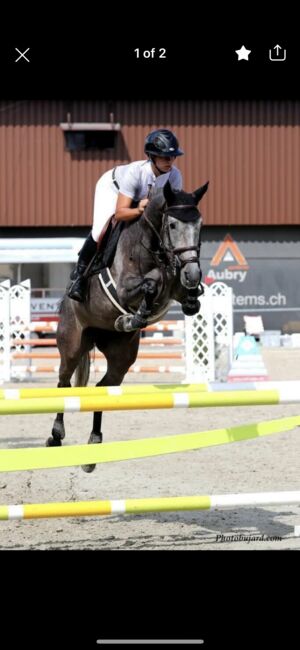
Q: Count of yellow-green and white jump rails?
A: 3